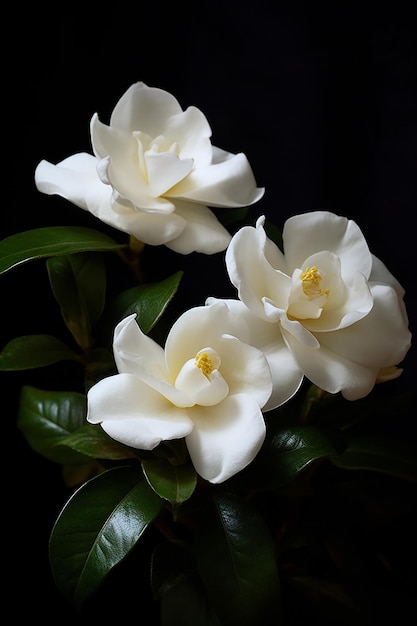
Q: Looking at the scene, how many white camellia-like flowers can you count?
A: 3